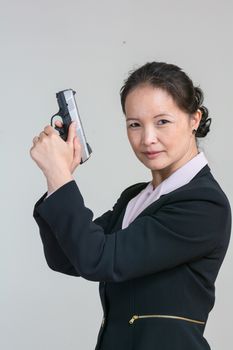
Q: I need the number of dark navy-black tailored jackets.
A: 1